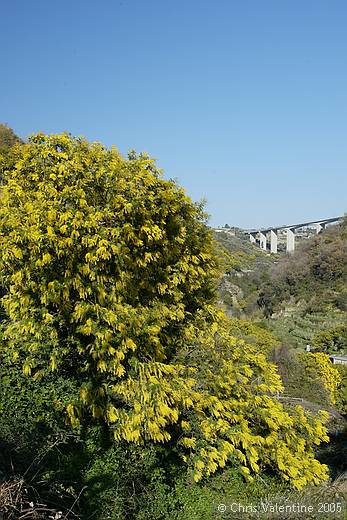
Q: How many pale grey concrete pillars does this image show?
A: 5